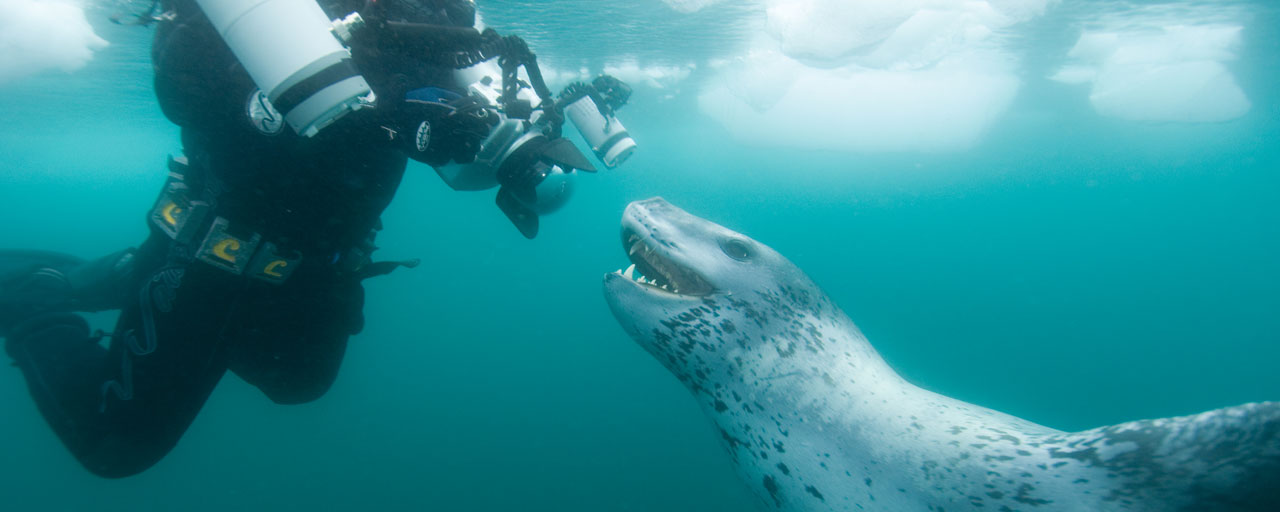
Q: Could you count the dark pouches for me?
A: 3